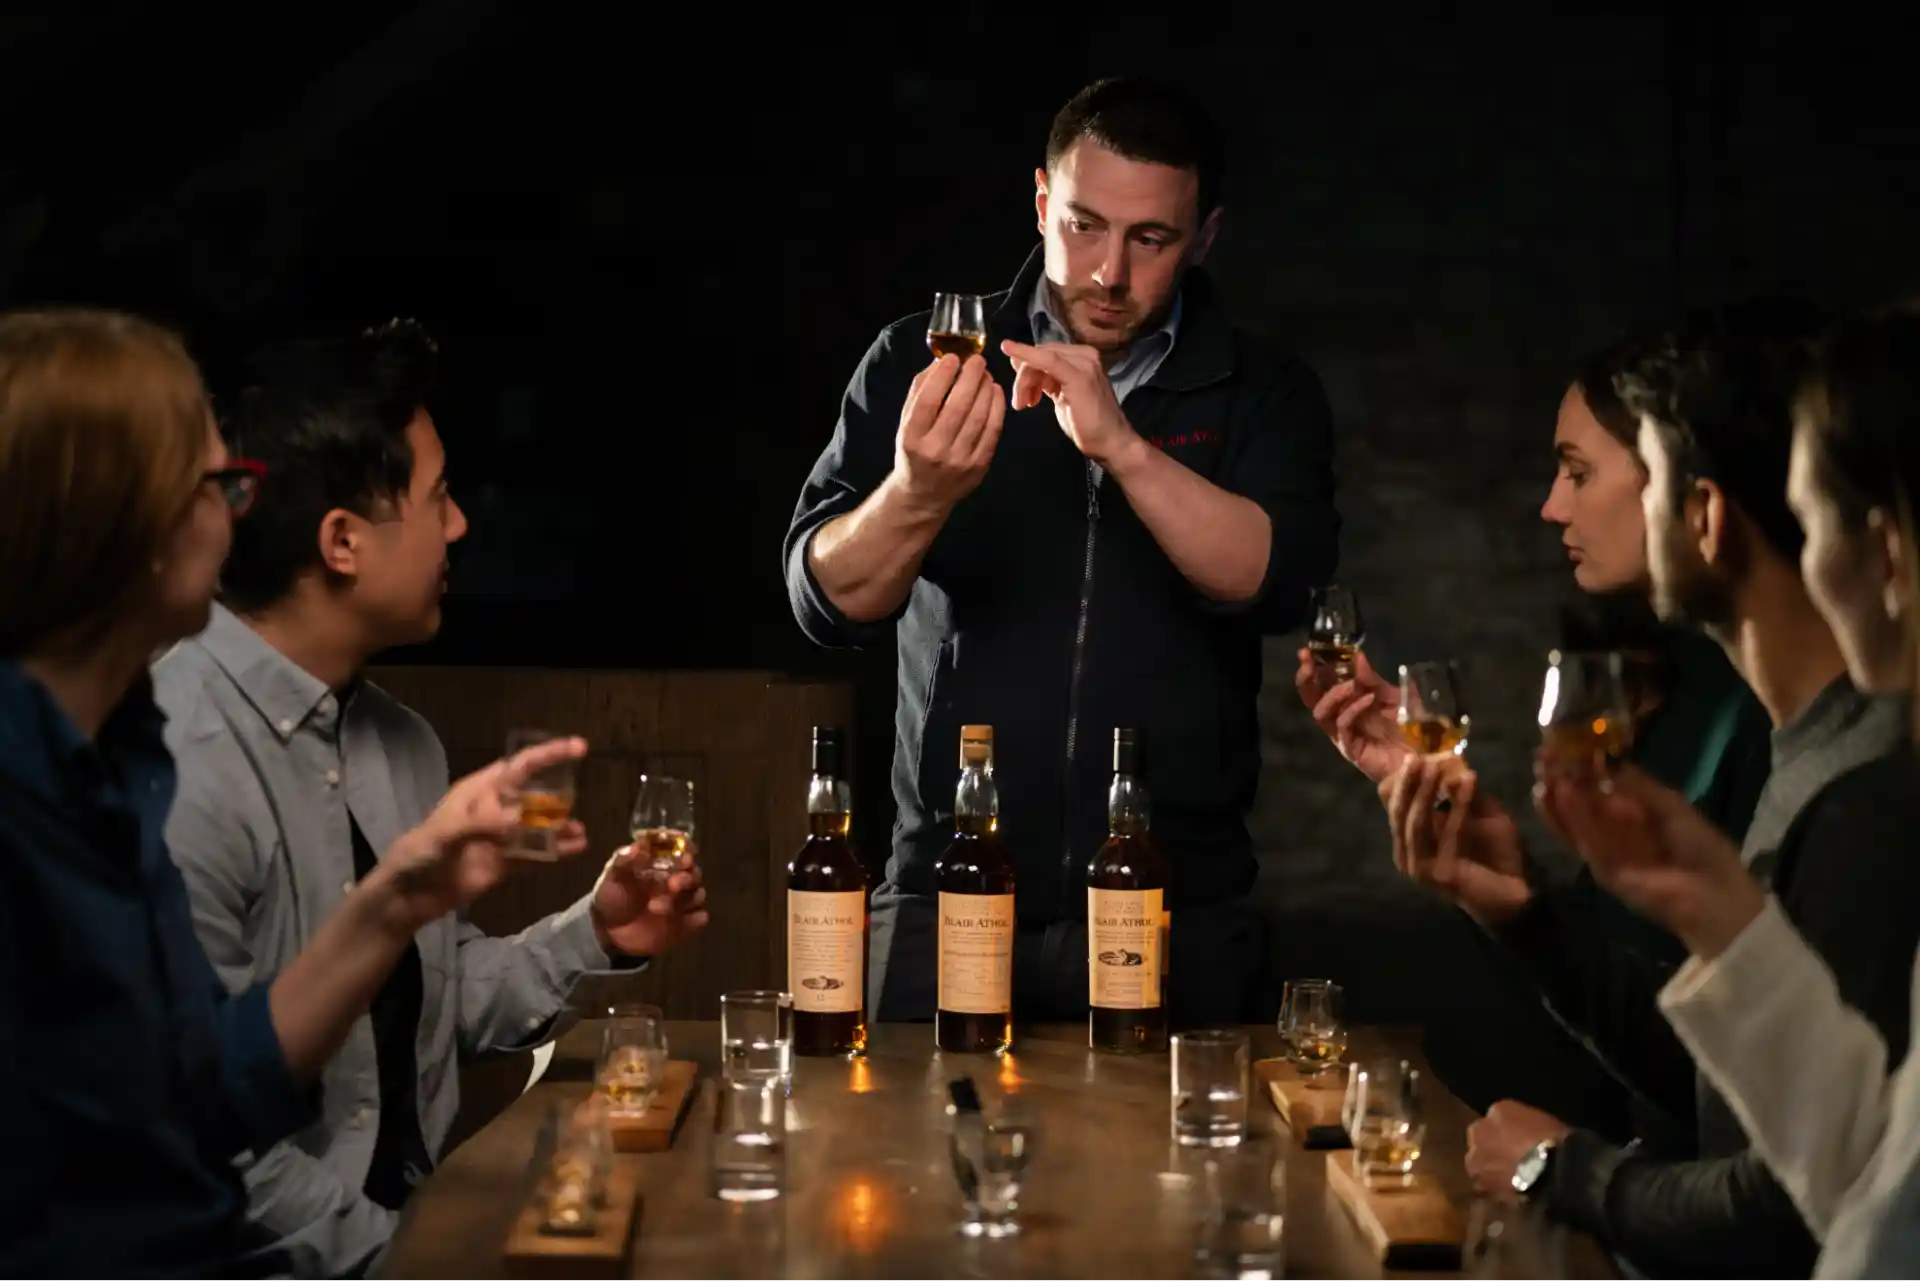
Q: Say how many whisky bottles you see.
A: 3